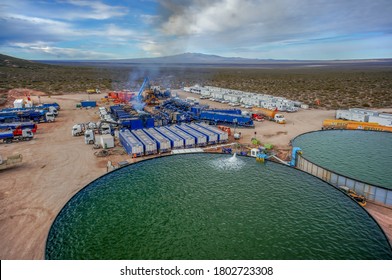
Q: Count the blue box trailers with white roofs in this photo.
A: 8